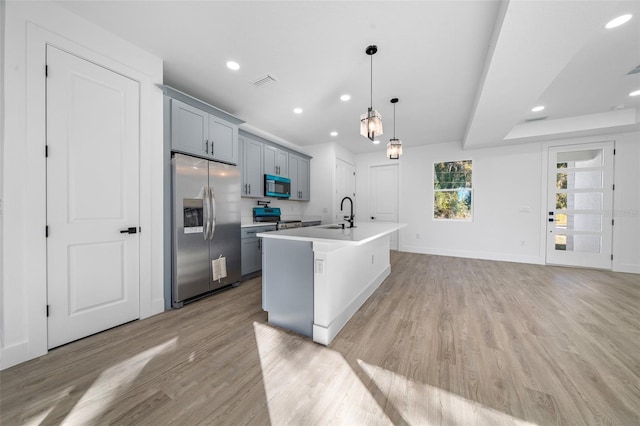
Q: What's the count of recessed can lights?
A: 8